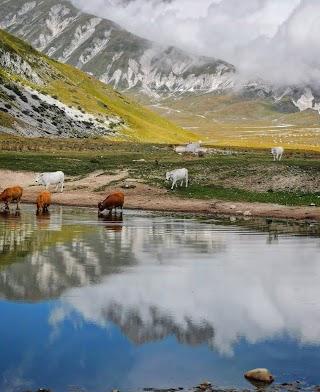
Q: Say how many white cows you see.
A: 3